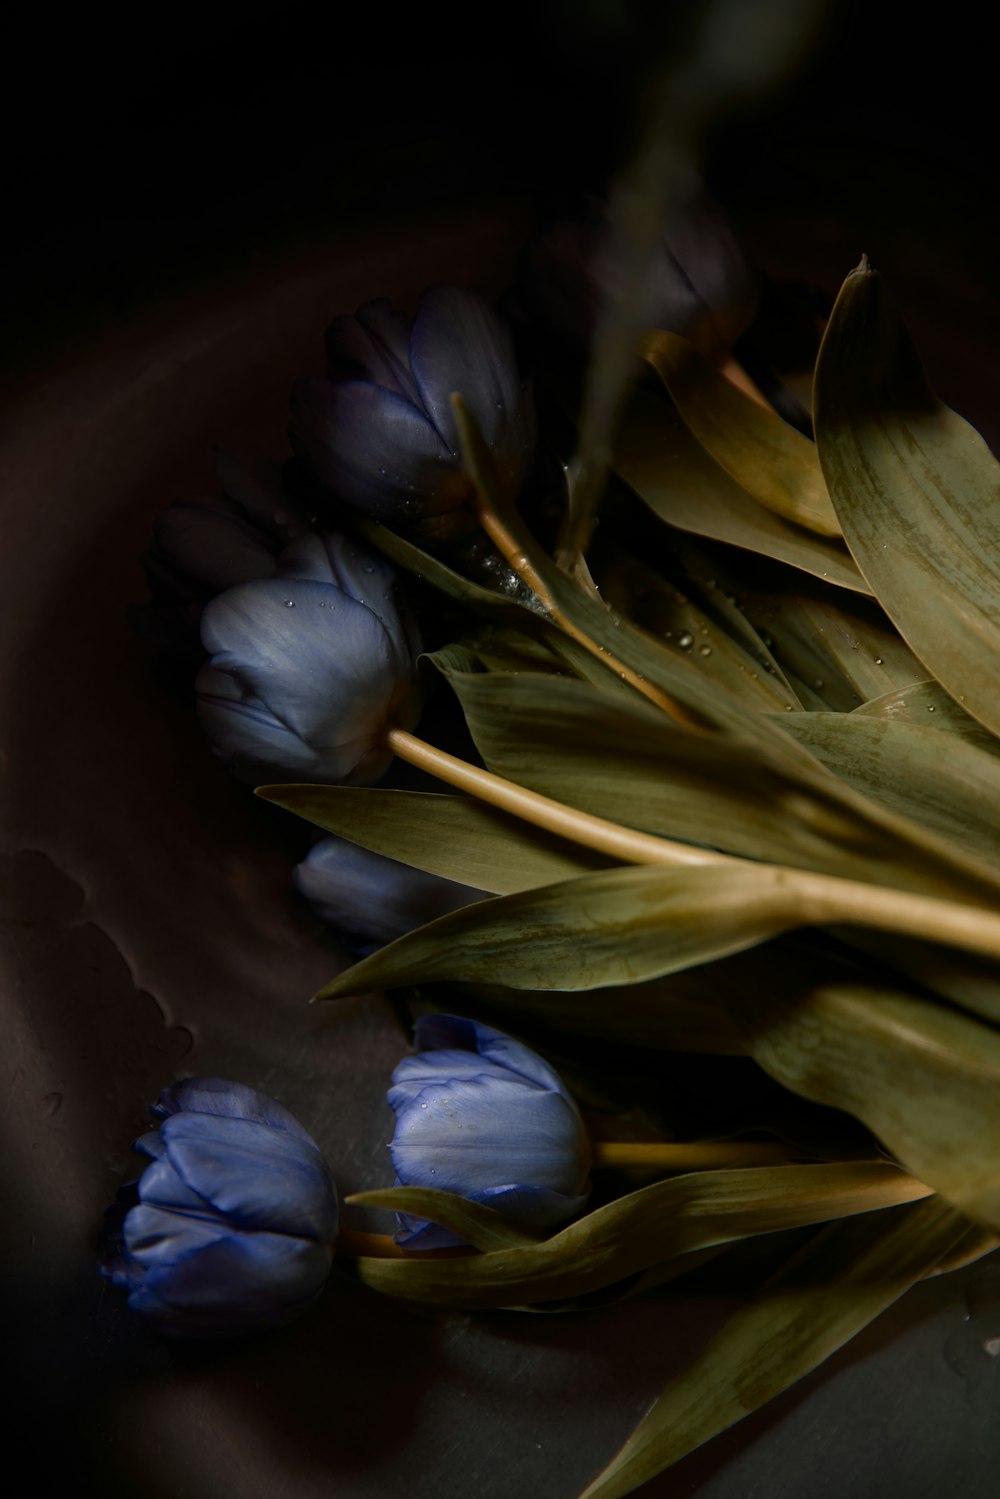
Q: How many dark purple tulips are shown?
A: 3